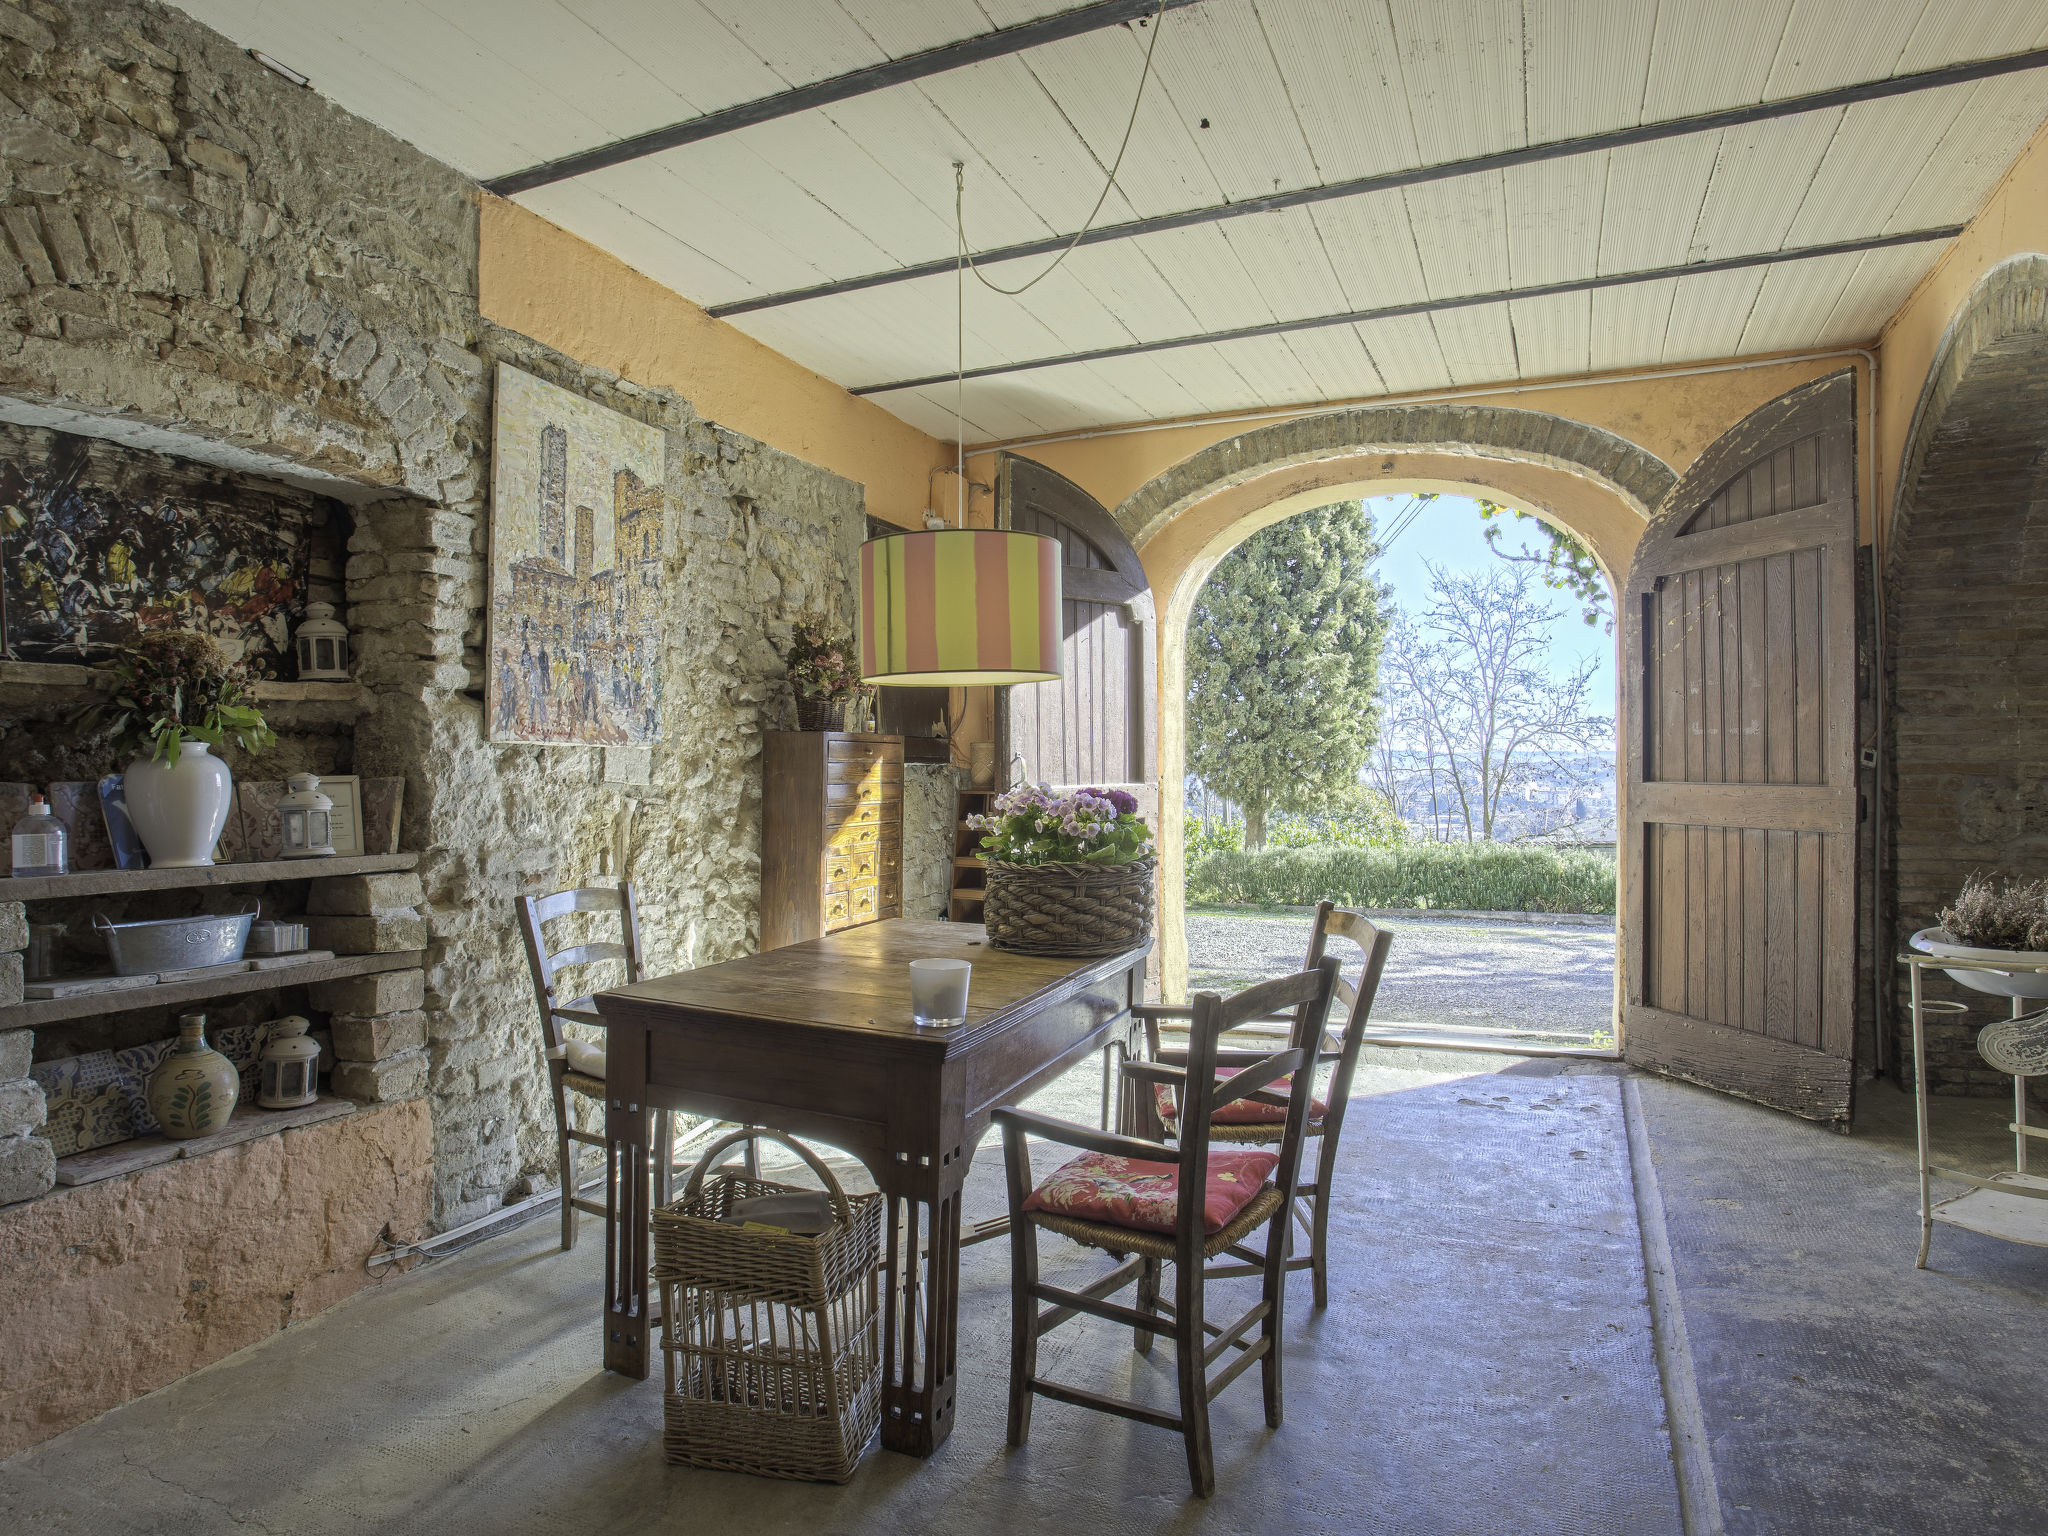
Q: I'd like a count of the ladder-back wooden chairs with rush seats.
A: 3